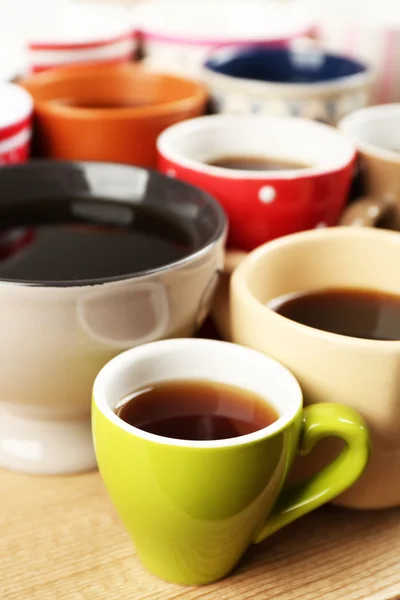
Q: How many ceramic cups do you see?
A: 11